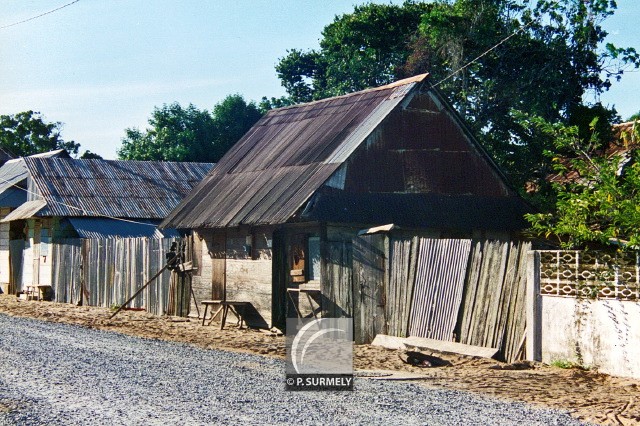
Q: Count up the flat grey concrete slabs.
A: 2